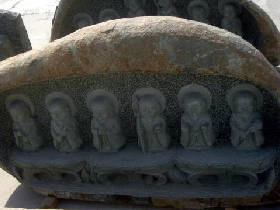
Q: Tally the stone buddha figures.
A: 12